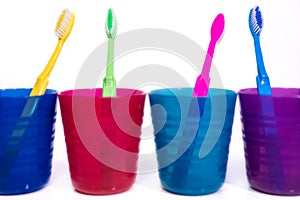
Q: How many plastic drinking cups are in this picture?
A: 4